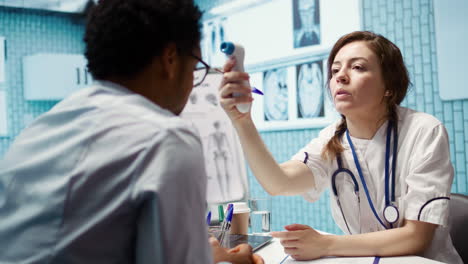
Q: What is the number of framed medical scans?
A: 3